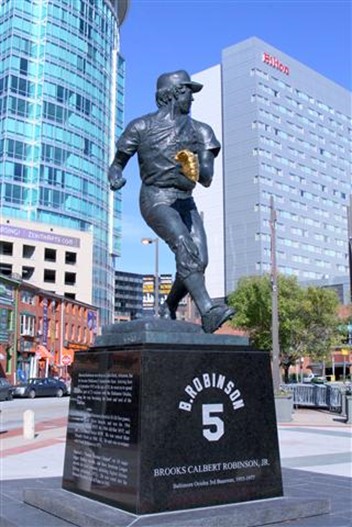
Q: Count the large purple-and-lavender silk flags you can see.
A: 0